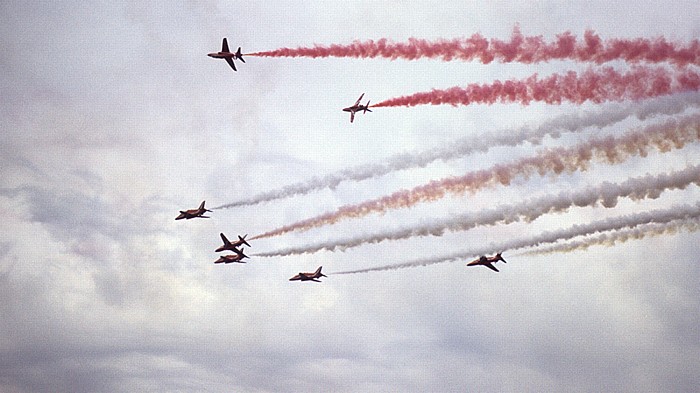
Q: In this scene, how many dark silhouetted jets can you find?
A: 7